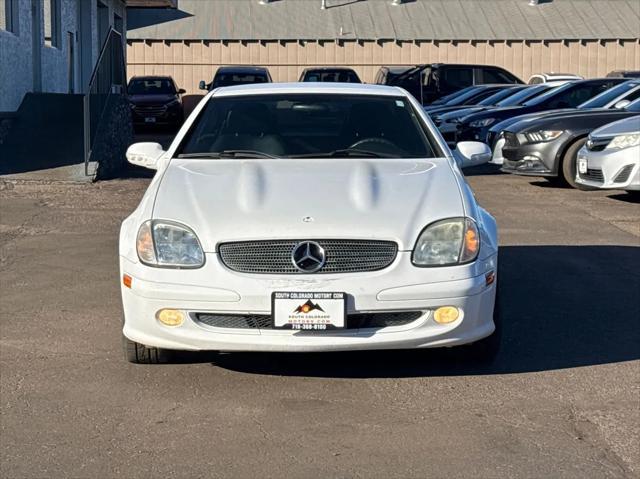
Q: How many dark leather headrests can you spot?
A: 2